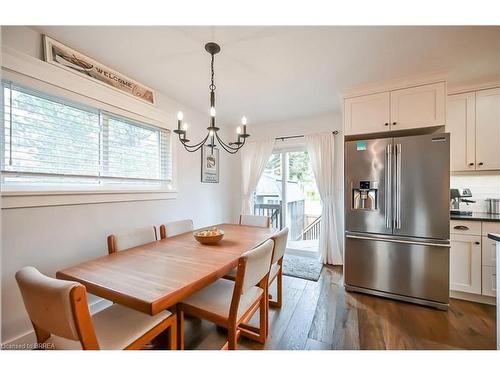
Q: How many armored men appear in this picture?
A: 0